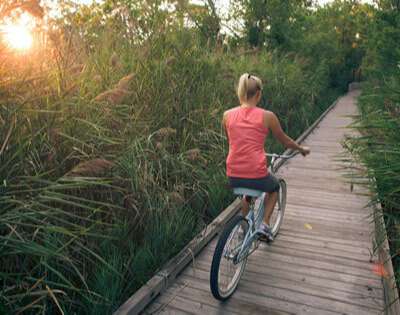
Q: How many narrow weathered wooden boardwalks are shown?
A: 1